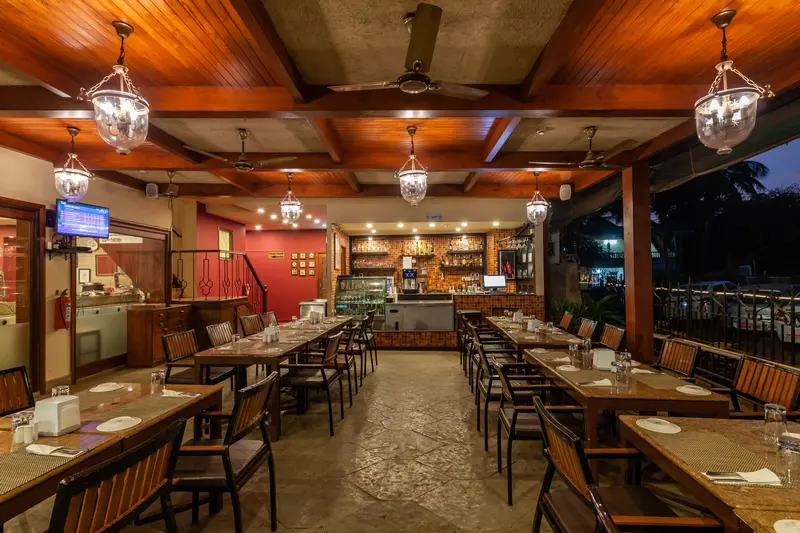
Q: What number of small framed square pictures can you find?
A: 9